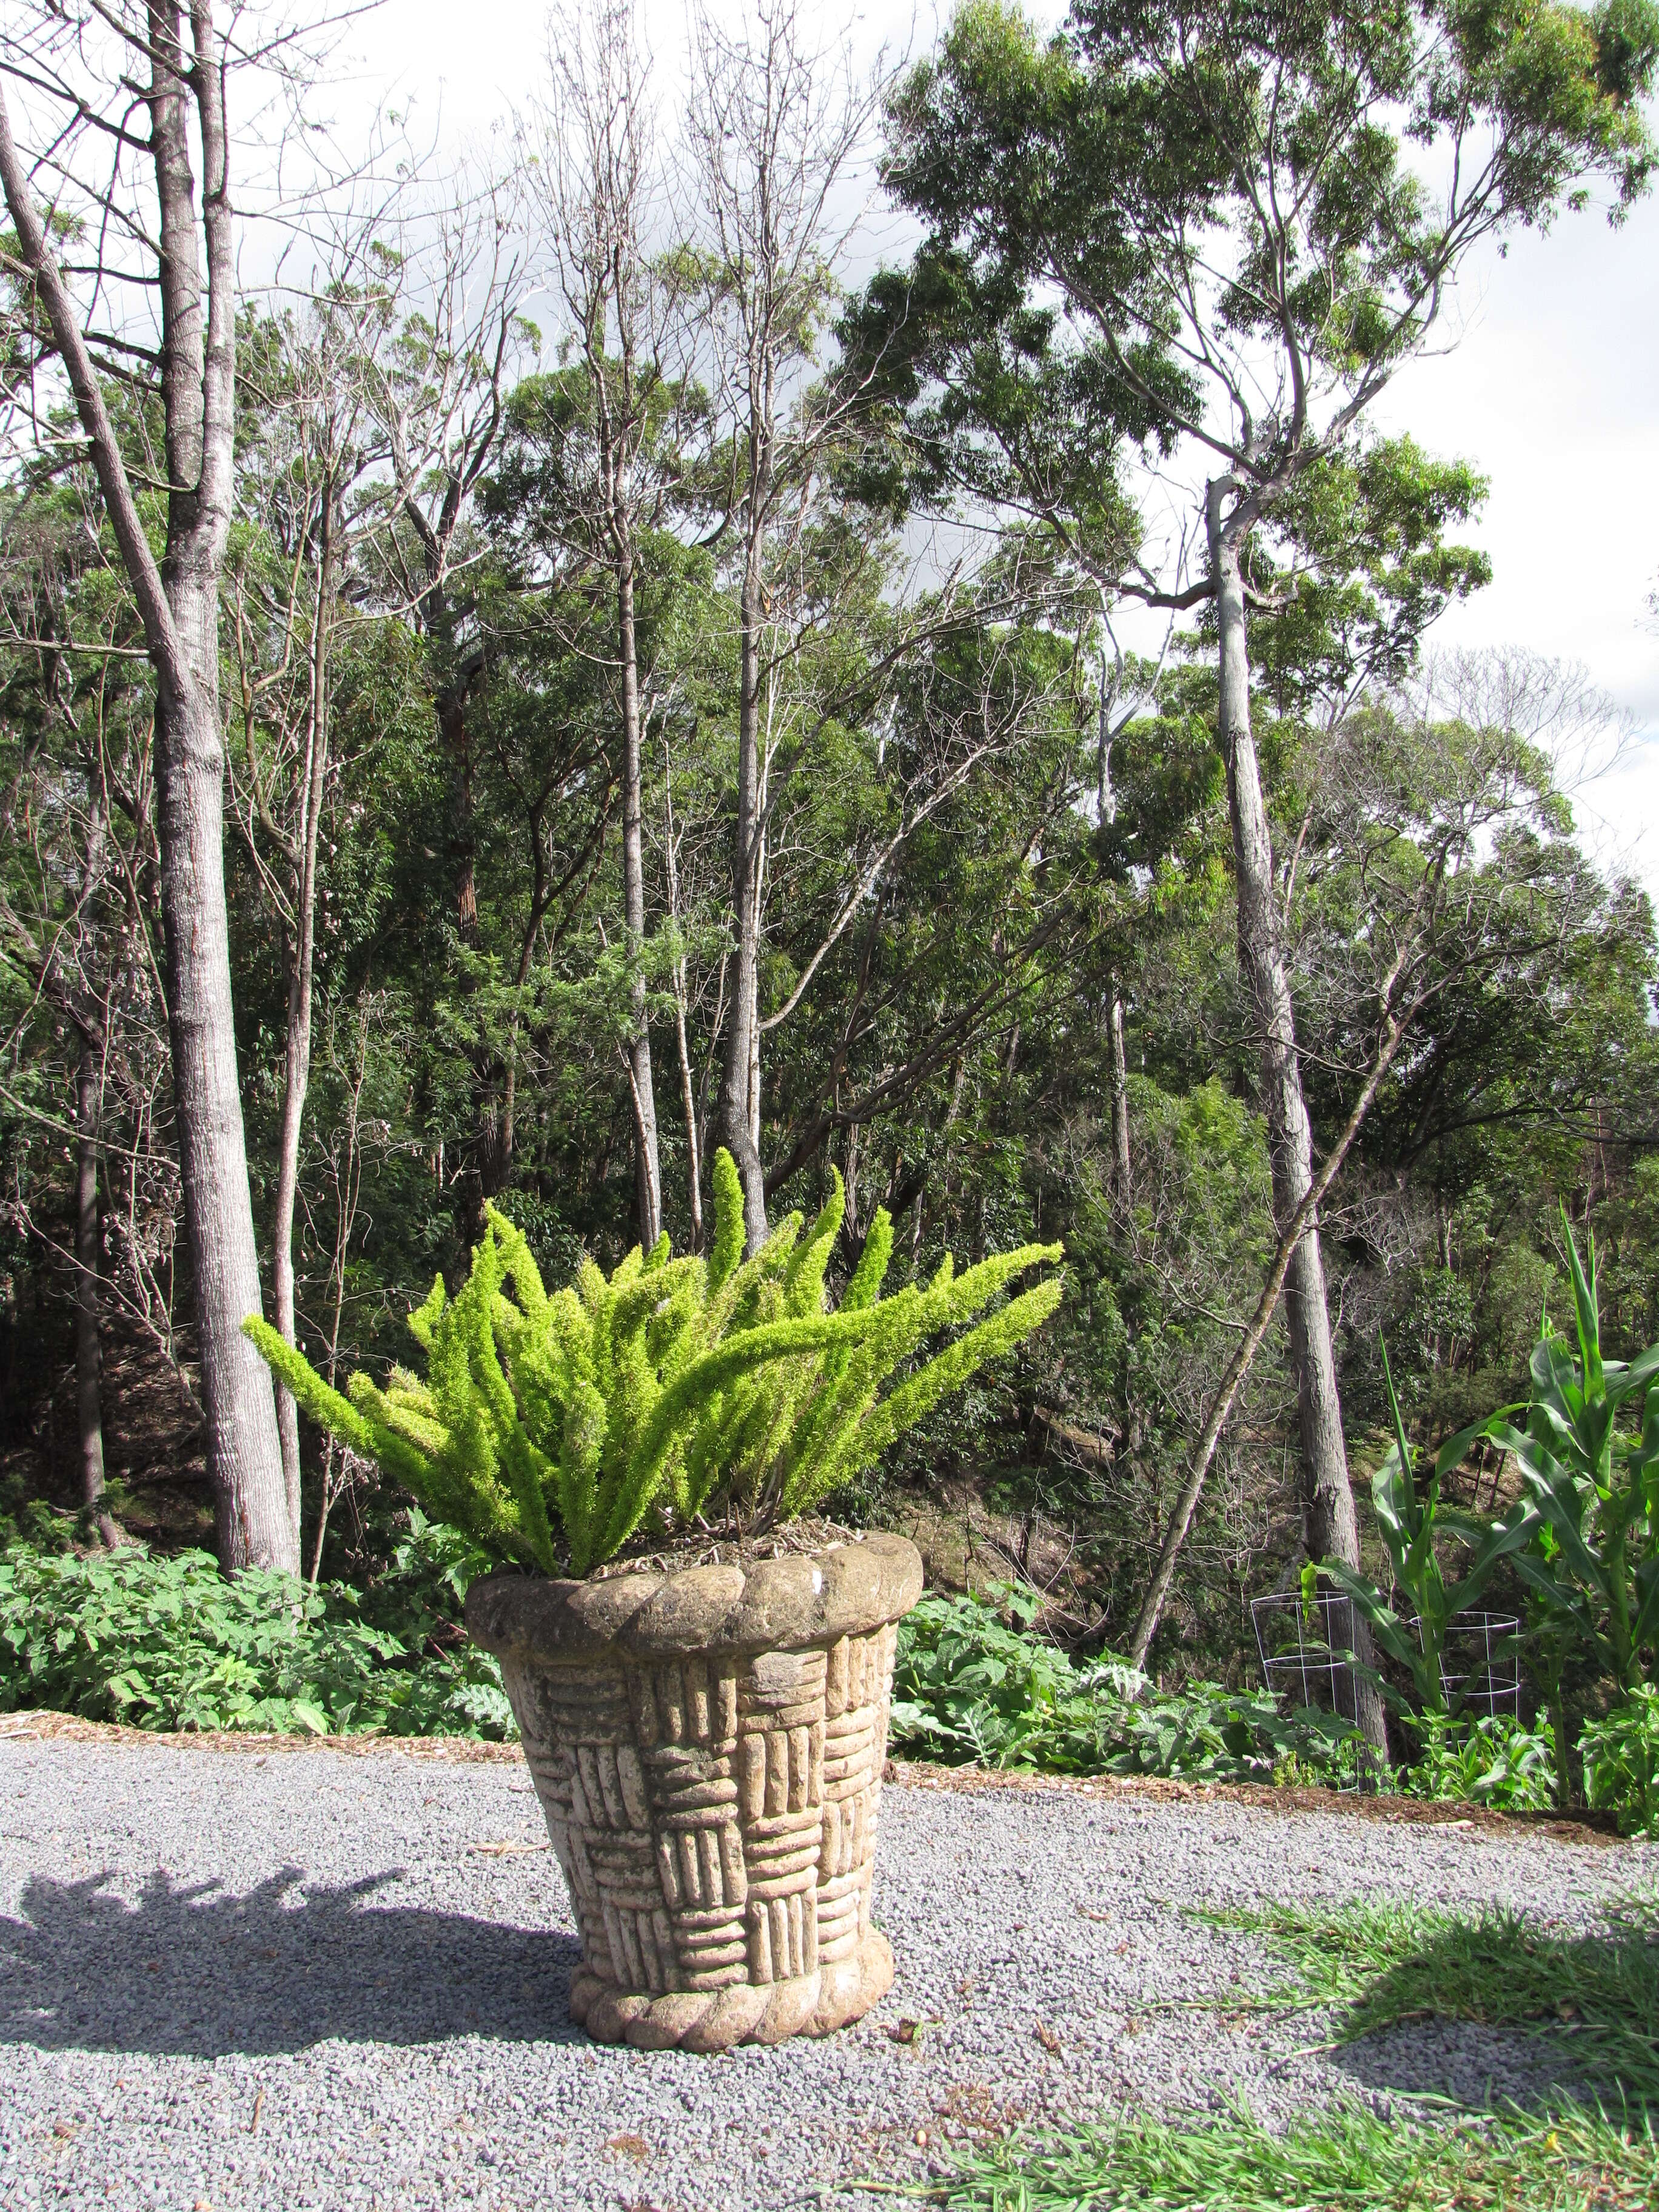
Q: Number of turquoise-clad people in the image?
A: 0